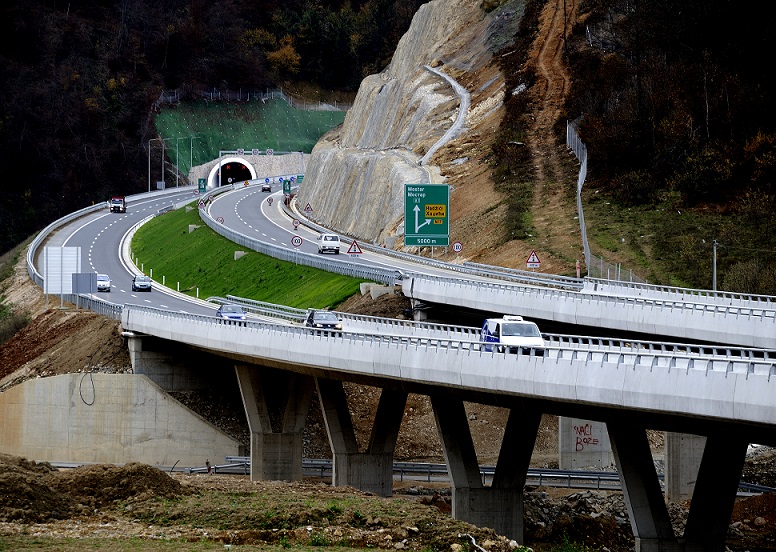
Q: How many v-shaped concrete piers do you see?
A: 4